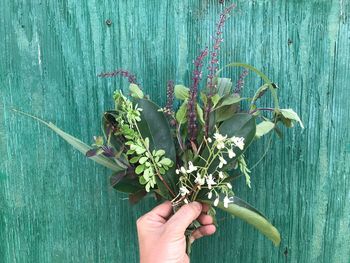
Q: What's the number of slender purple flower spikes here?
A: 5